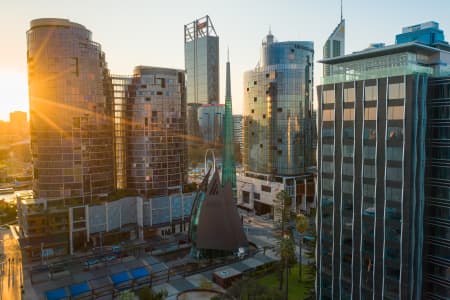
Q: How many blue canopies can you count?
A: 4